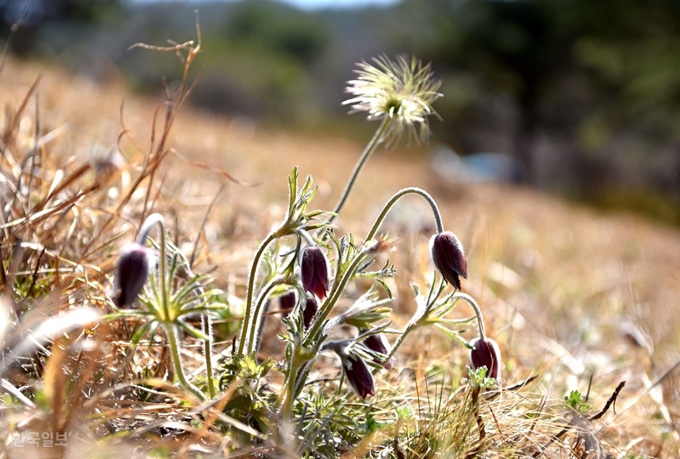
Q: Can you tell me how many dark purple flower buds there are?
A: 8